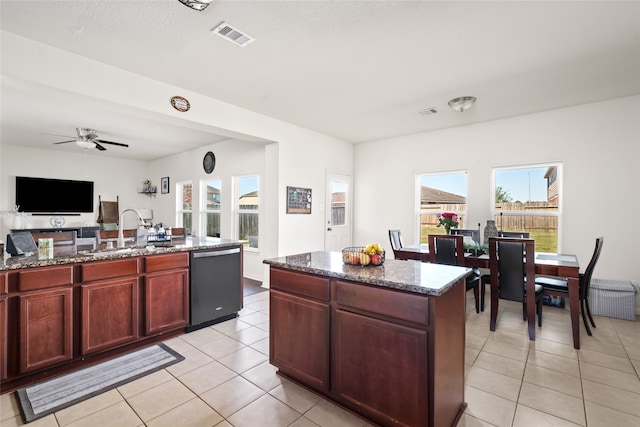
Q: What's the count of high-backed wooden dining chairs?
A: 6